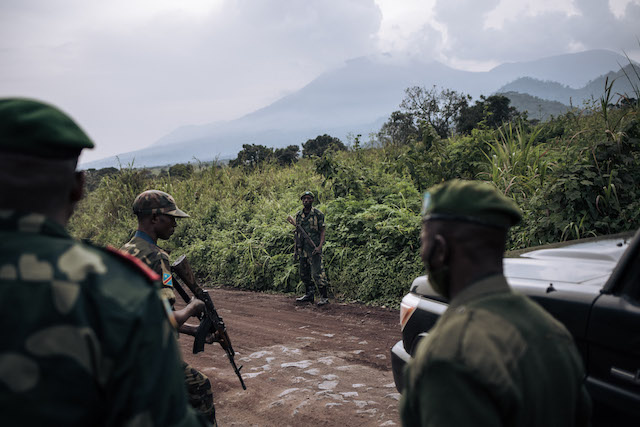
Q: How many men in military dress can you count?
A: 4